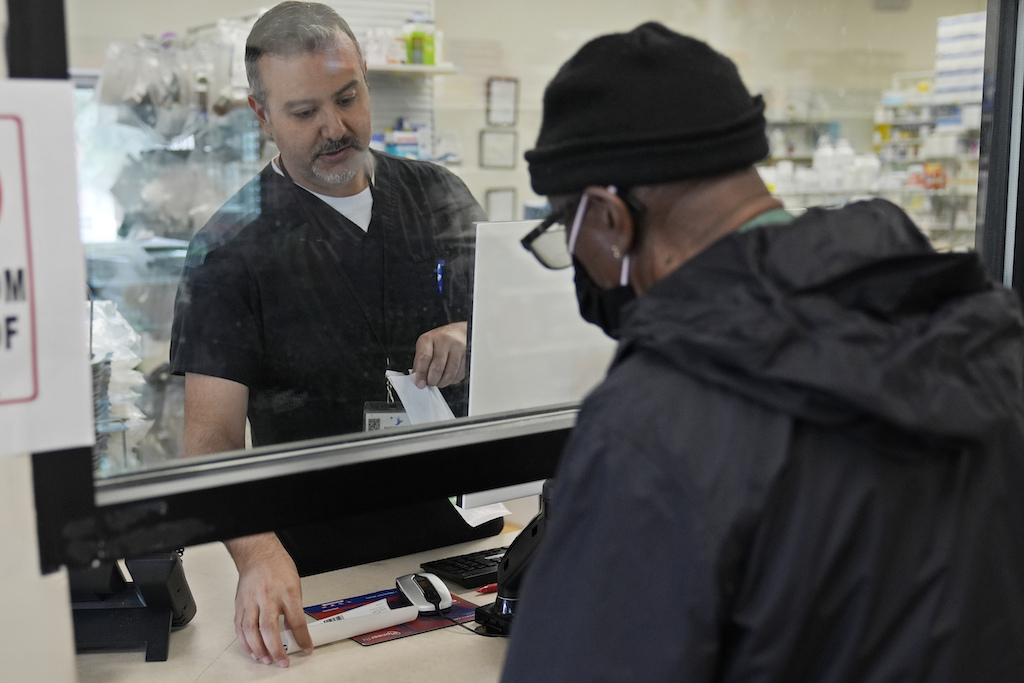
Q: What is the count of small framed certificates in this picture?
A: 3